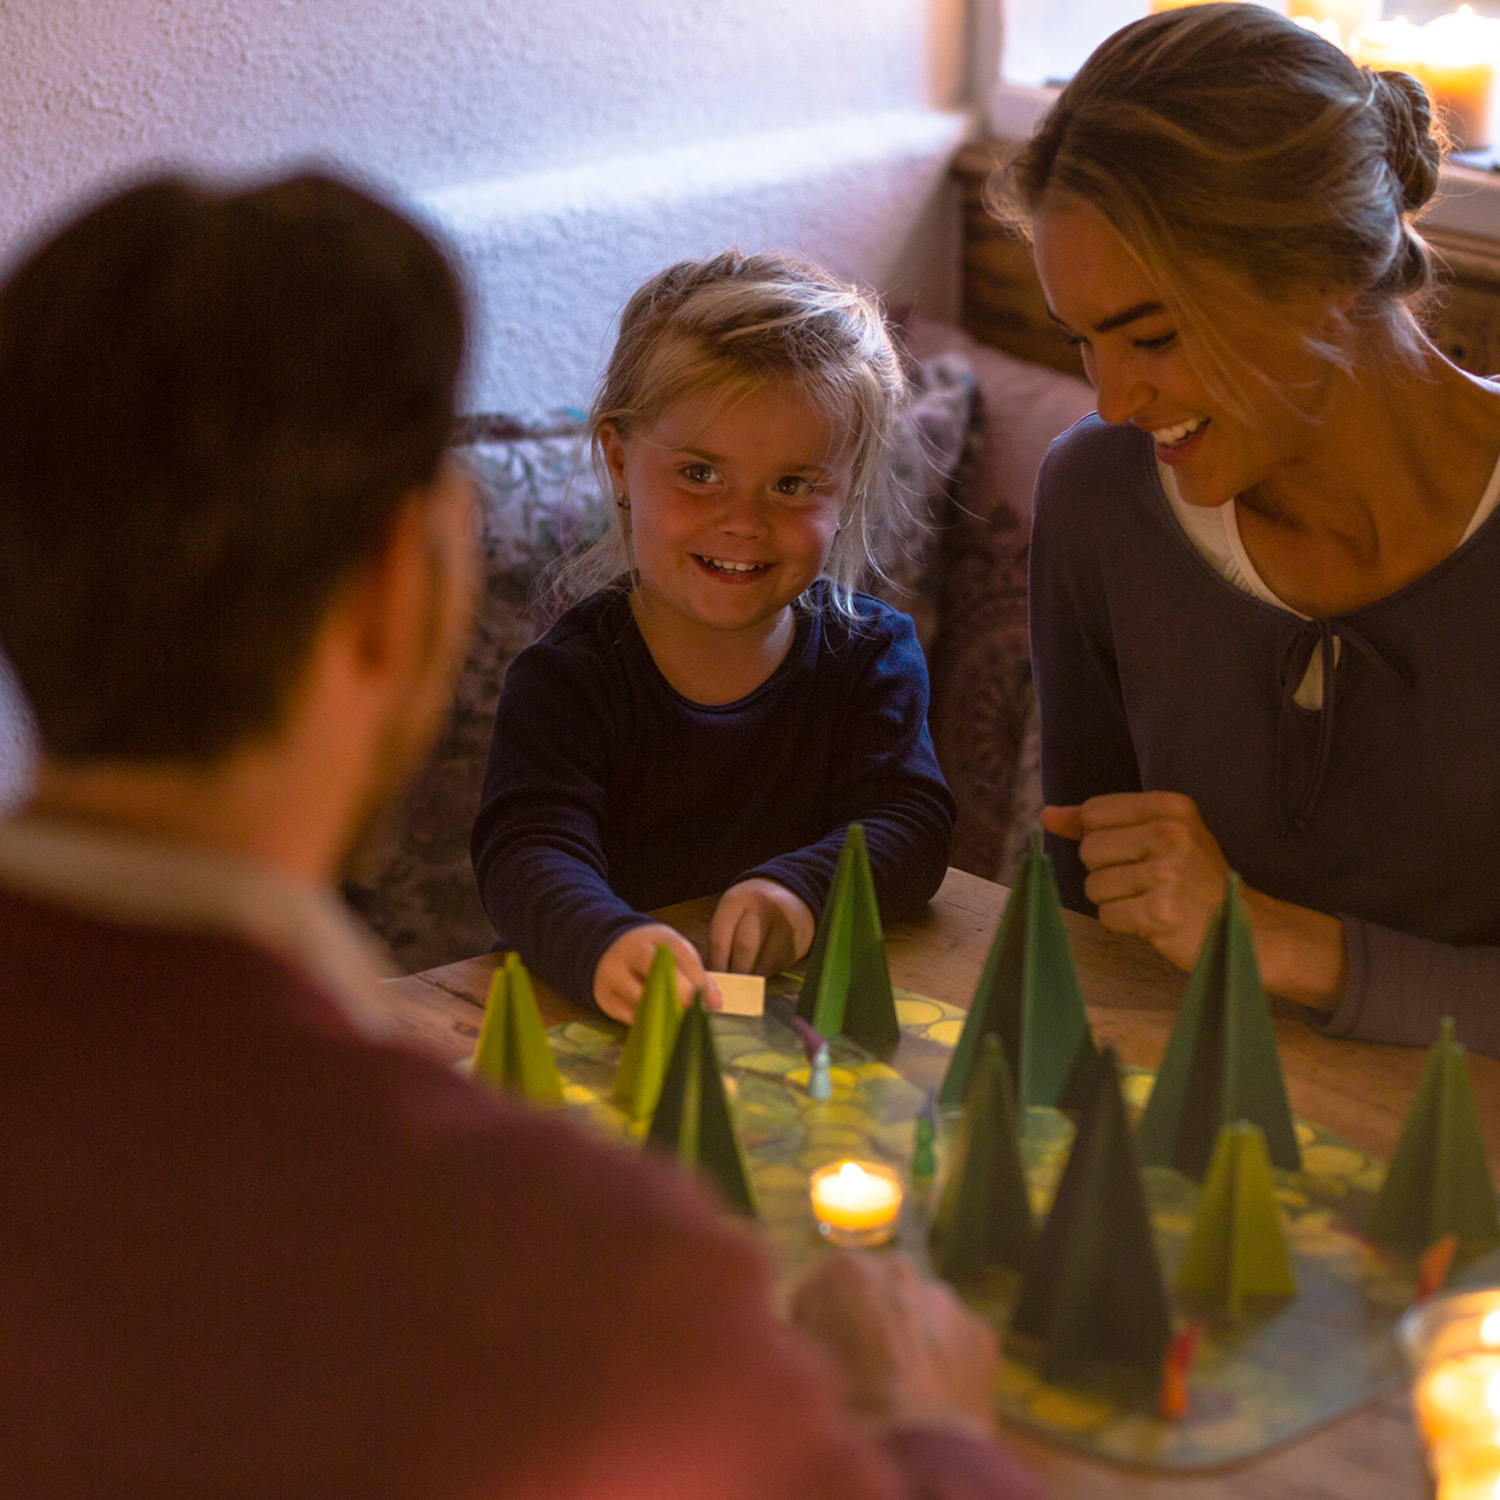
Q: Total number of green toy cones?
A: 10